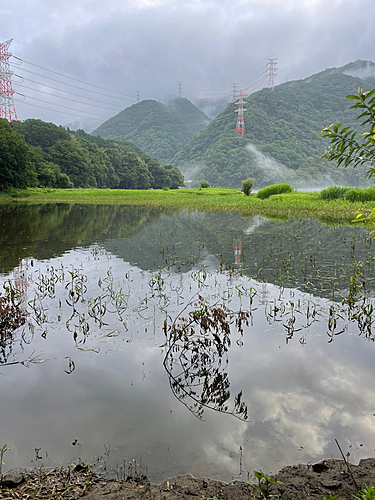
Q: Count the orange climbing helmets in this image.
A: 0